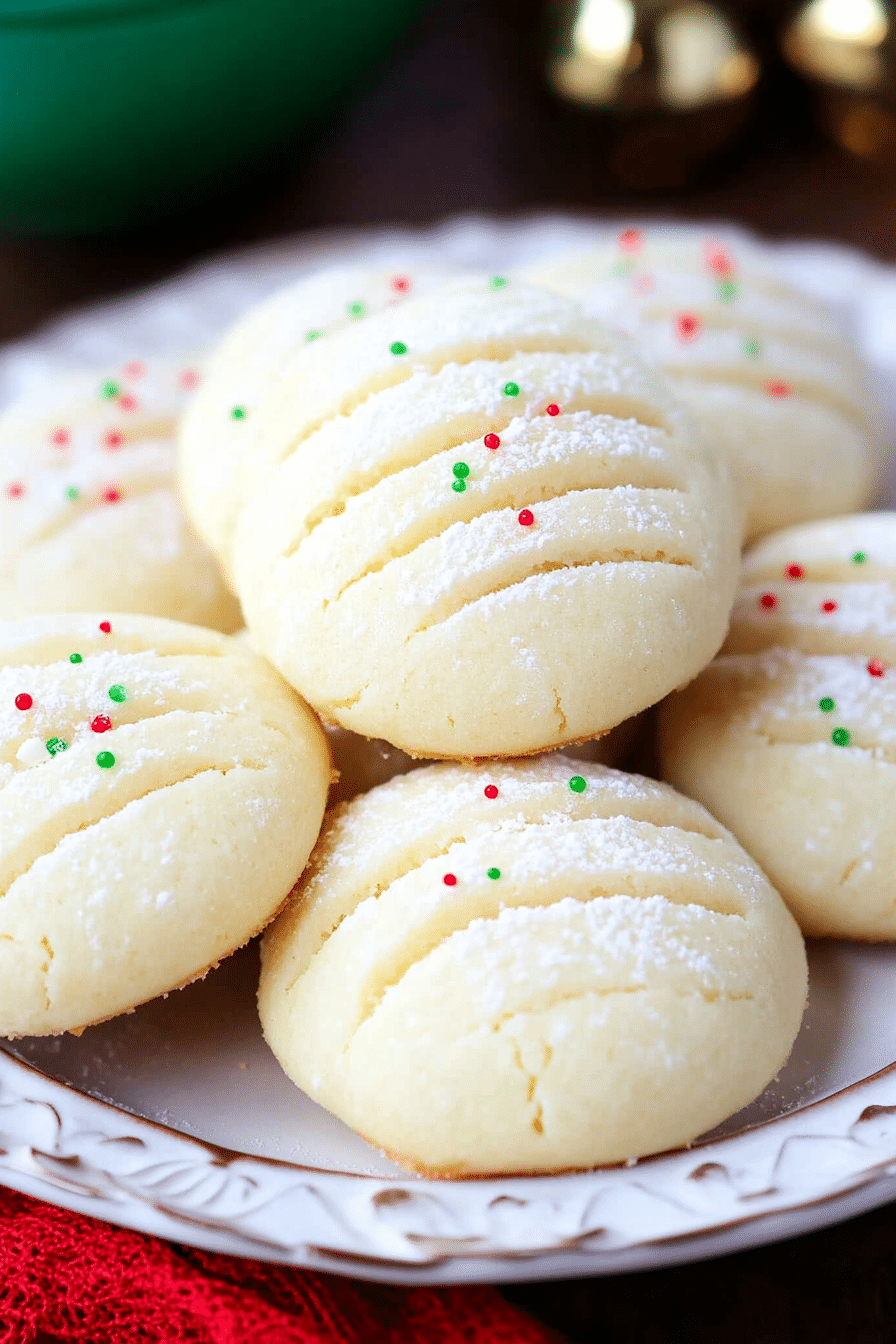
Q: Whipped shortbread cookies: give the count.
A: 7